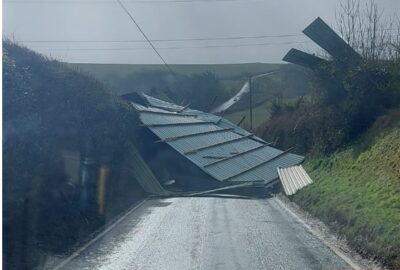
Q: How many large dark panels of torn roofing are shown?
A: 2